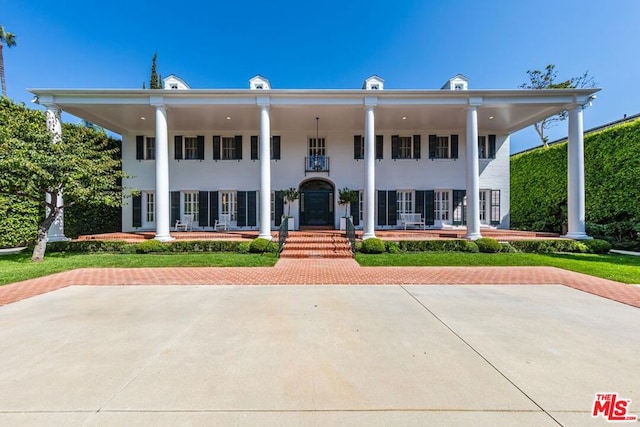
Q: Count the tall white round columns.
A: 6